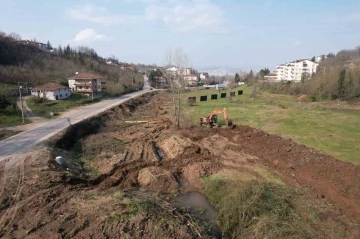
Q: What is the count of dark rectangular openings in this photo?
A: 6